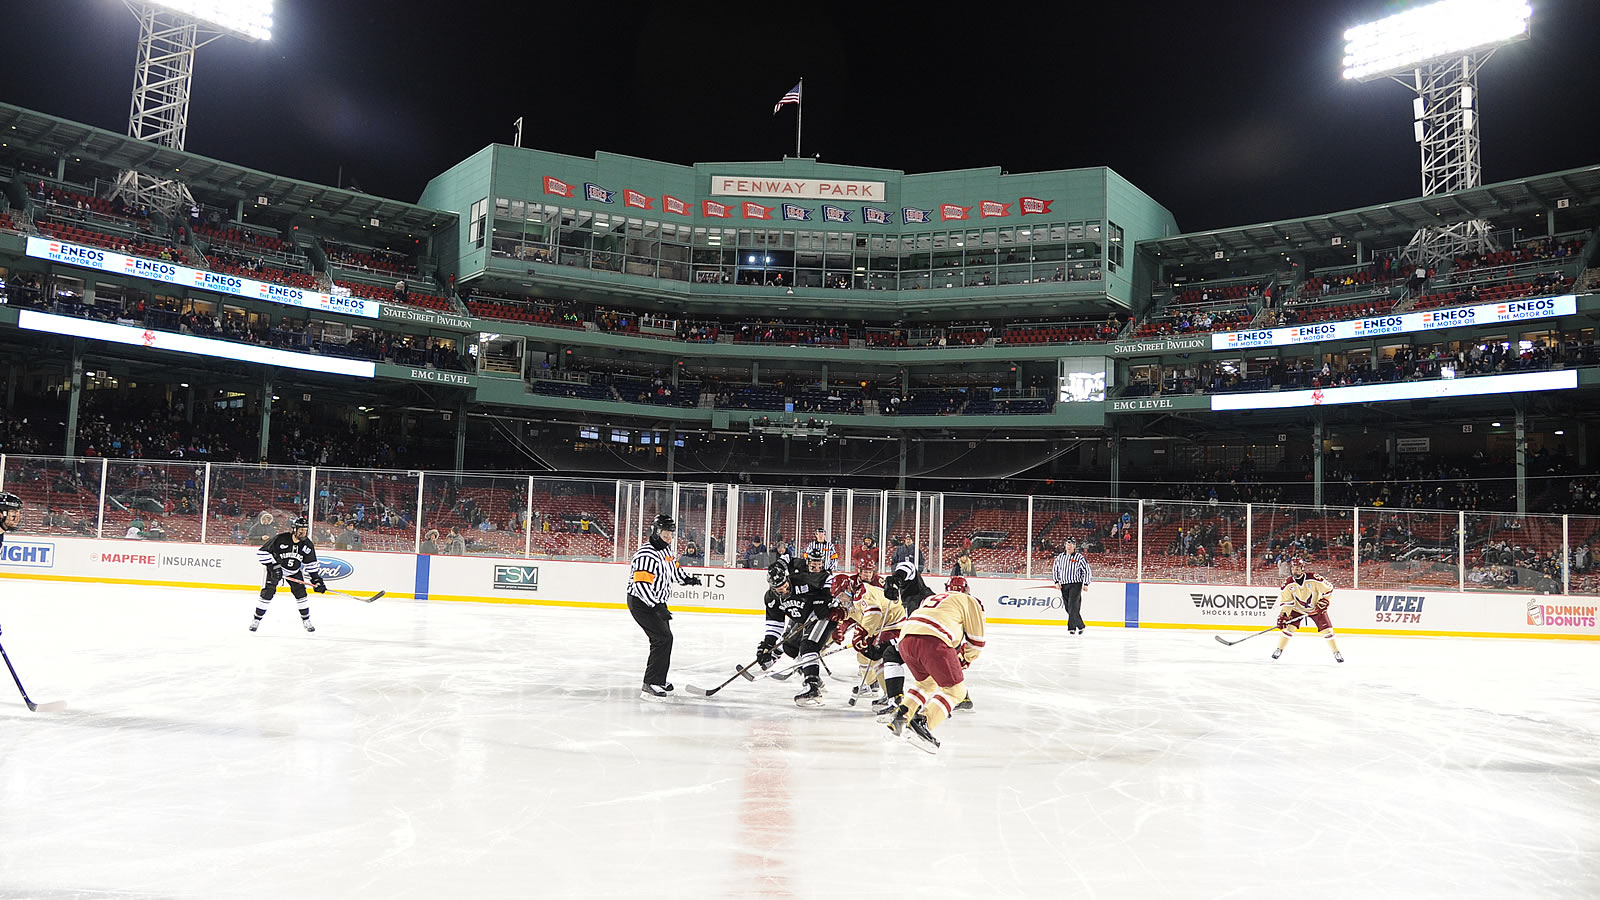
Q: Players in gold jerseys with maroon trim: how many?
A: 4